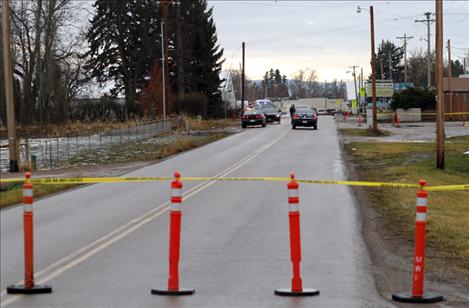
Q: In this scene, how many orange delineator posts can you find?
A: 4